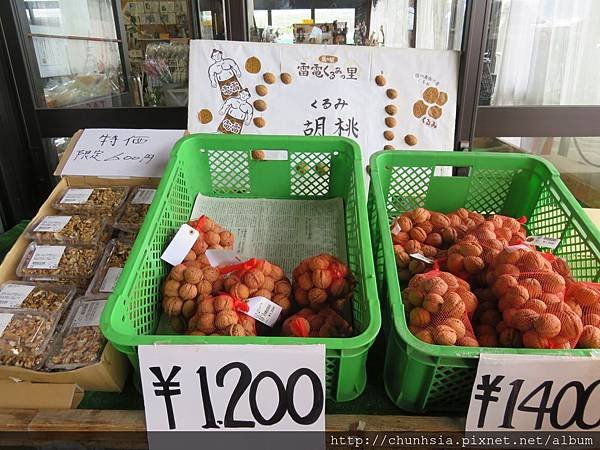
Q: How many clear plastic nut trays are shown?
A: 8